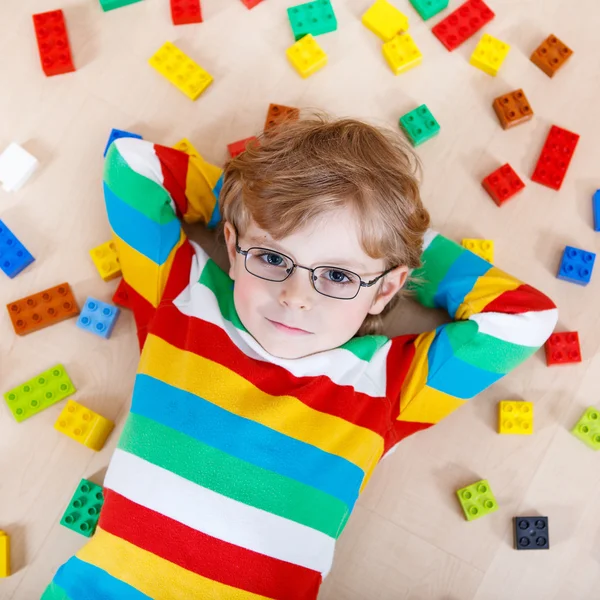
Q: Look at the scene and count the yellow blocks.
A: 11